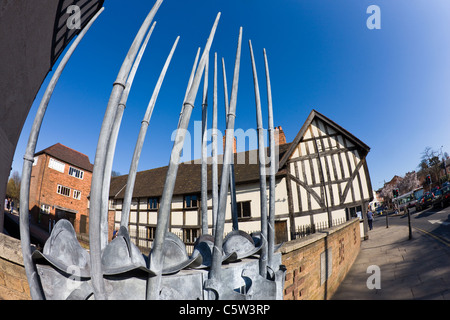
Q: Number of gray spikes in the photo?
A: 12